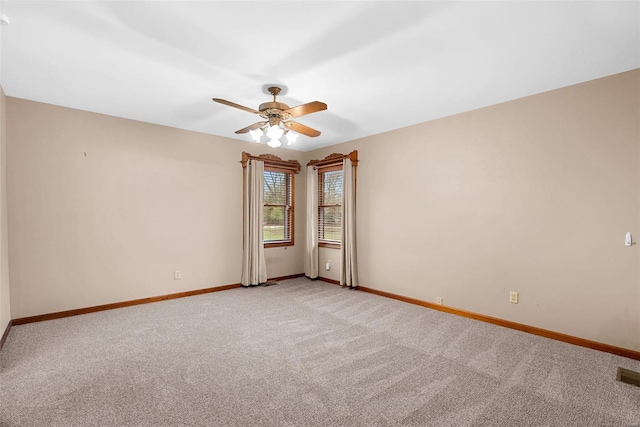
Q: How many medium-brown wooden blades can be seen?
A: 4